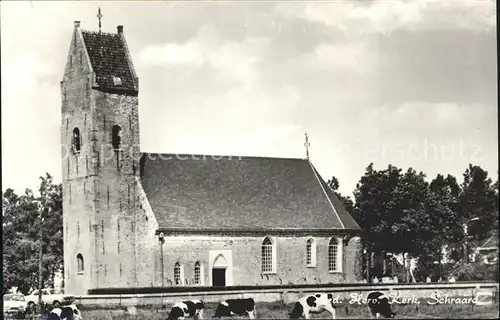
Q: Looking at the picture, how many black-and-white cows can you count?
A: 5